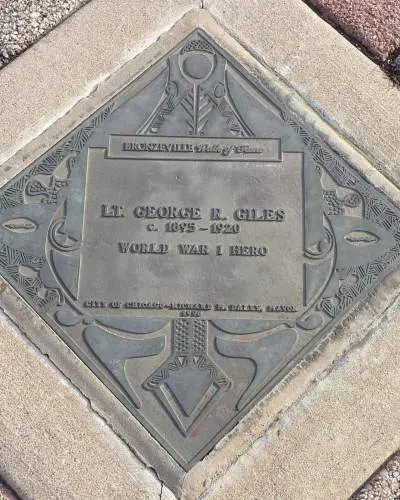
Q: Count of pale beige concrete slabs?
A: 4